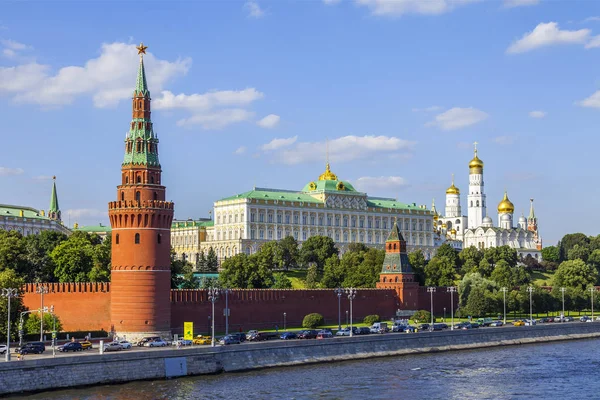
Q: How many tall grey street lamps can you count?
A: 12